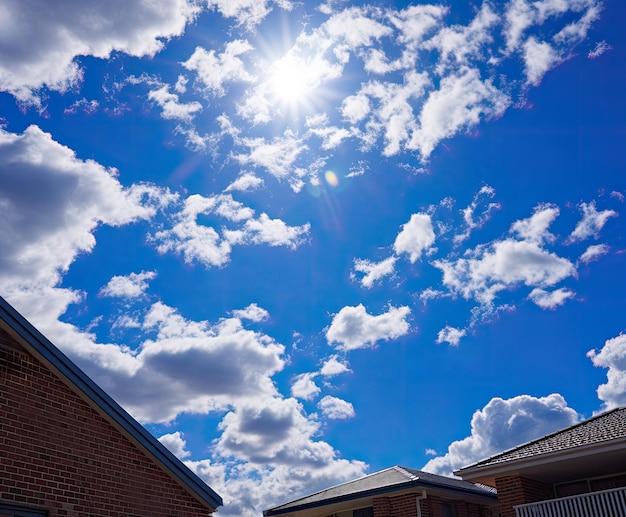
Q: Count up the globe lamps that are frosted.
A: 0